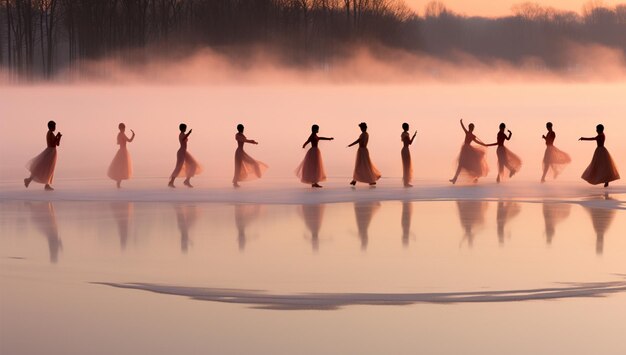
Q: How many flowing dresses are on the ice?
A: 11